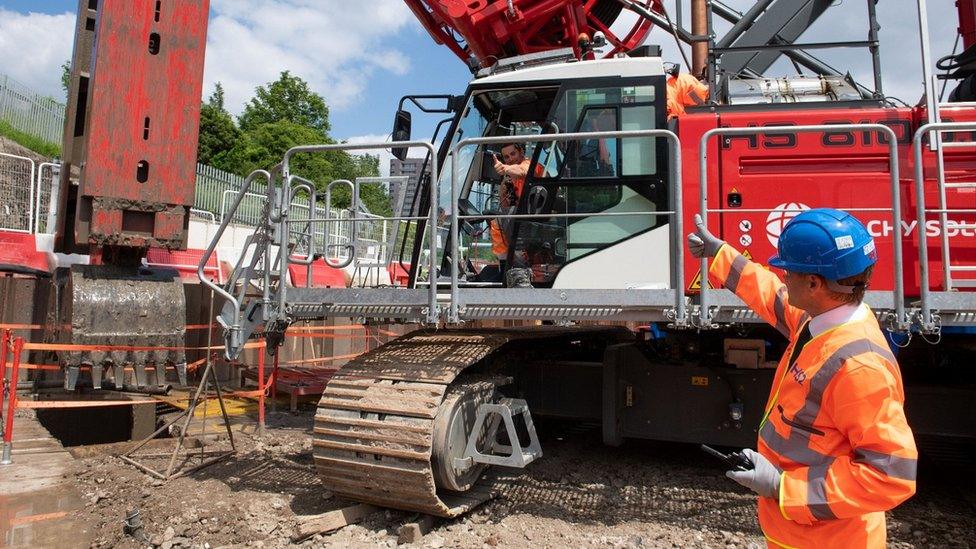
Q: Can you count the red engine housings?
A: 1